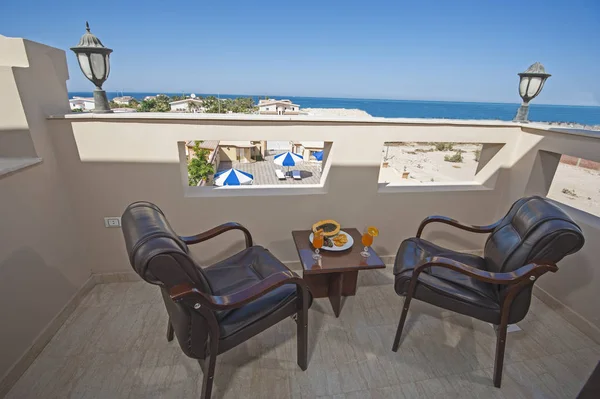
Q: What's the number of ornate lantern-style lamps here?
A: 2